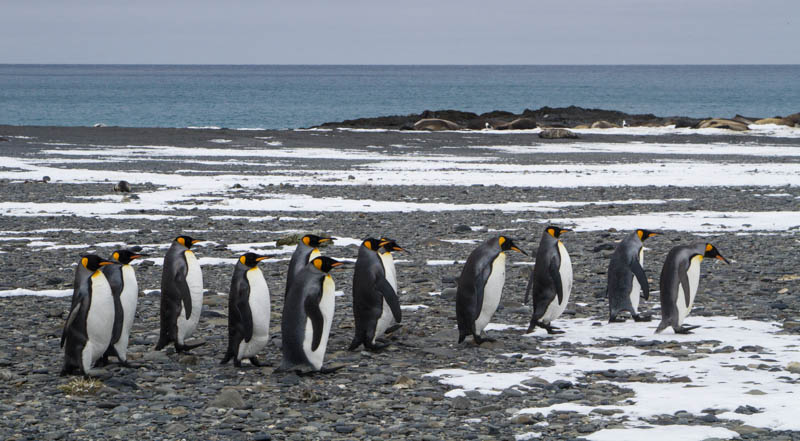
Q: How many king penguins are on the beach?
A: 12